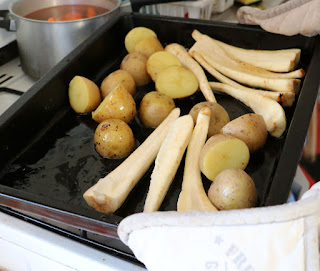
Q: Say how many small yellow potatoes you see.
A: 14